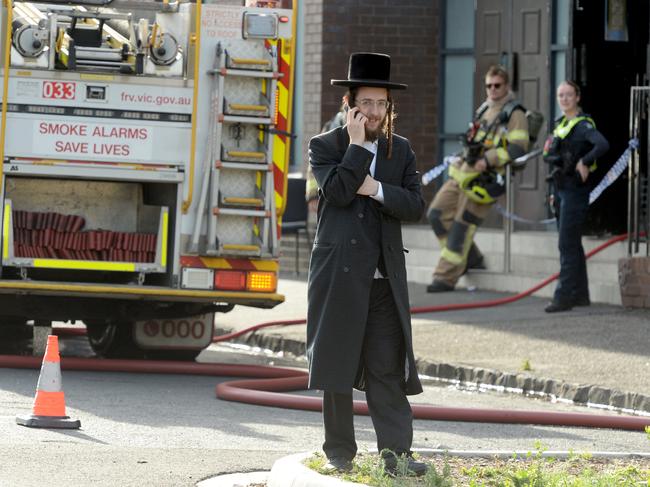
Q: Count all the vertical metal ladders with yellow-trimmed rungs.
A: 1